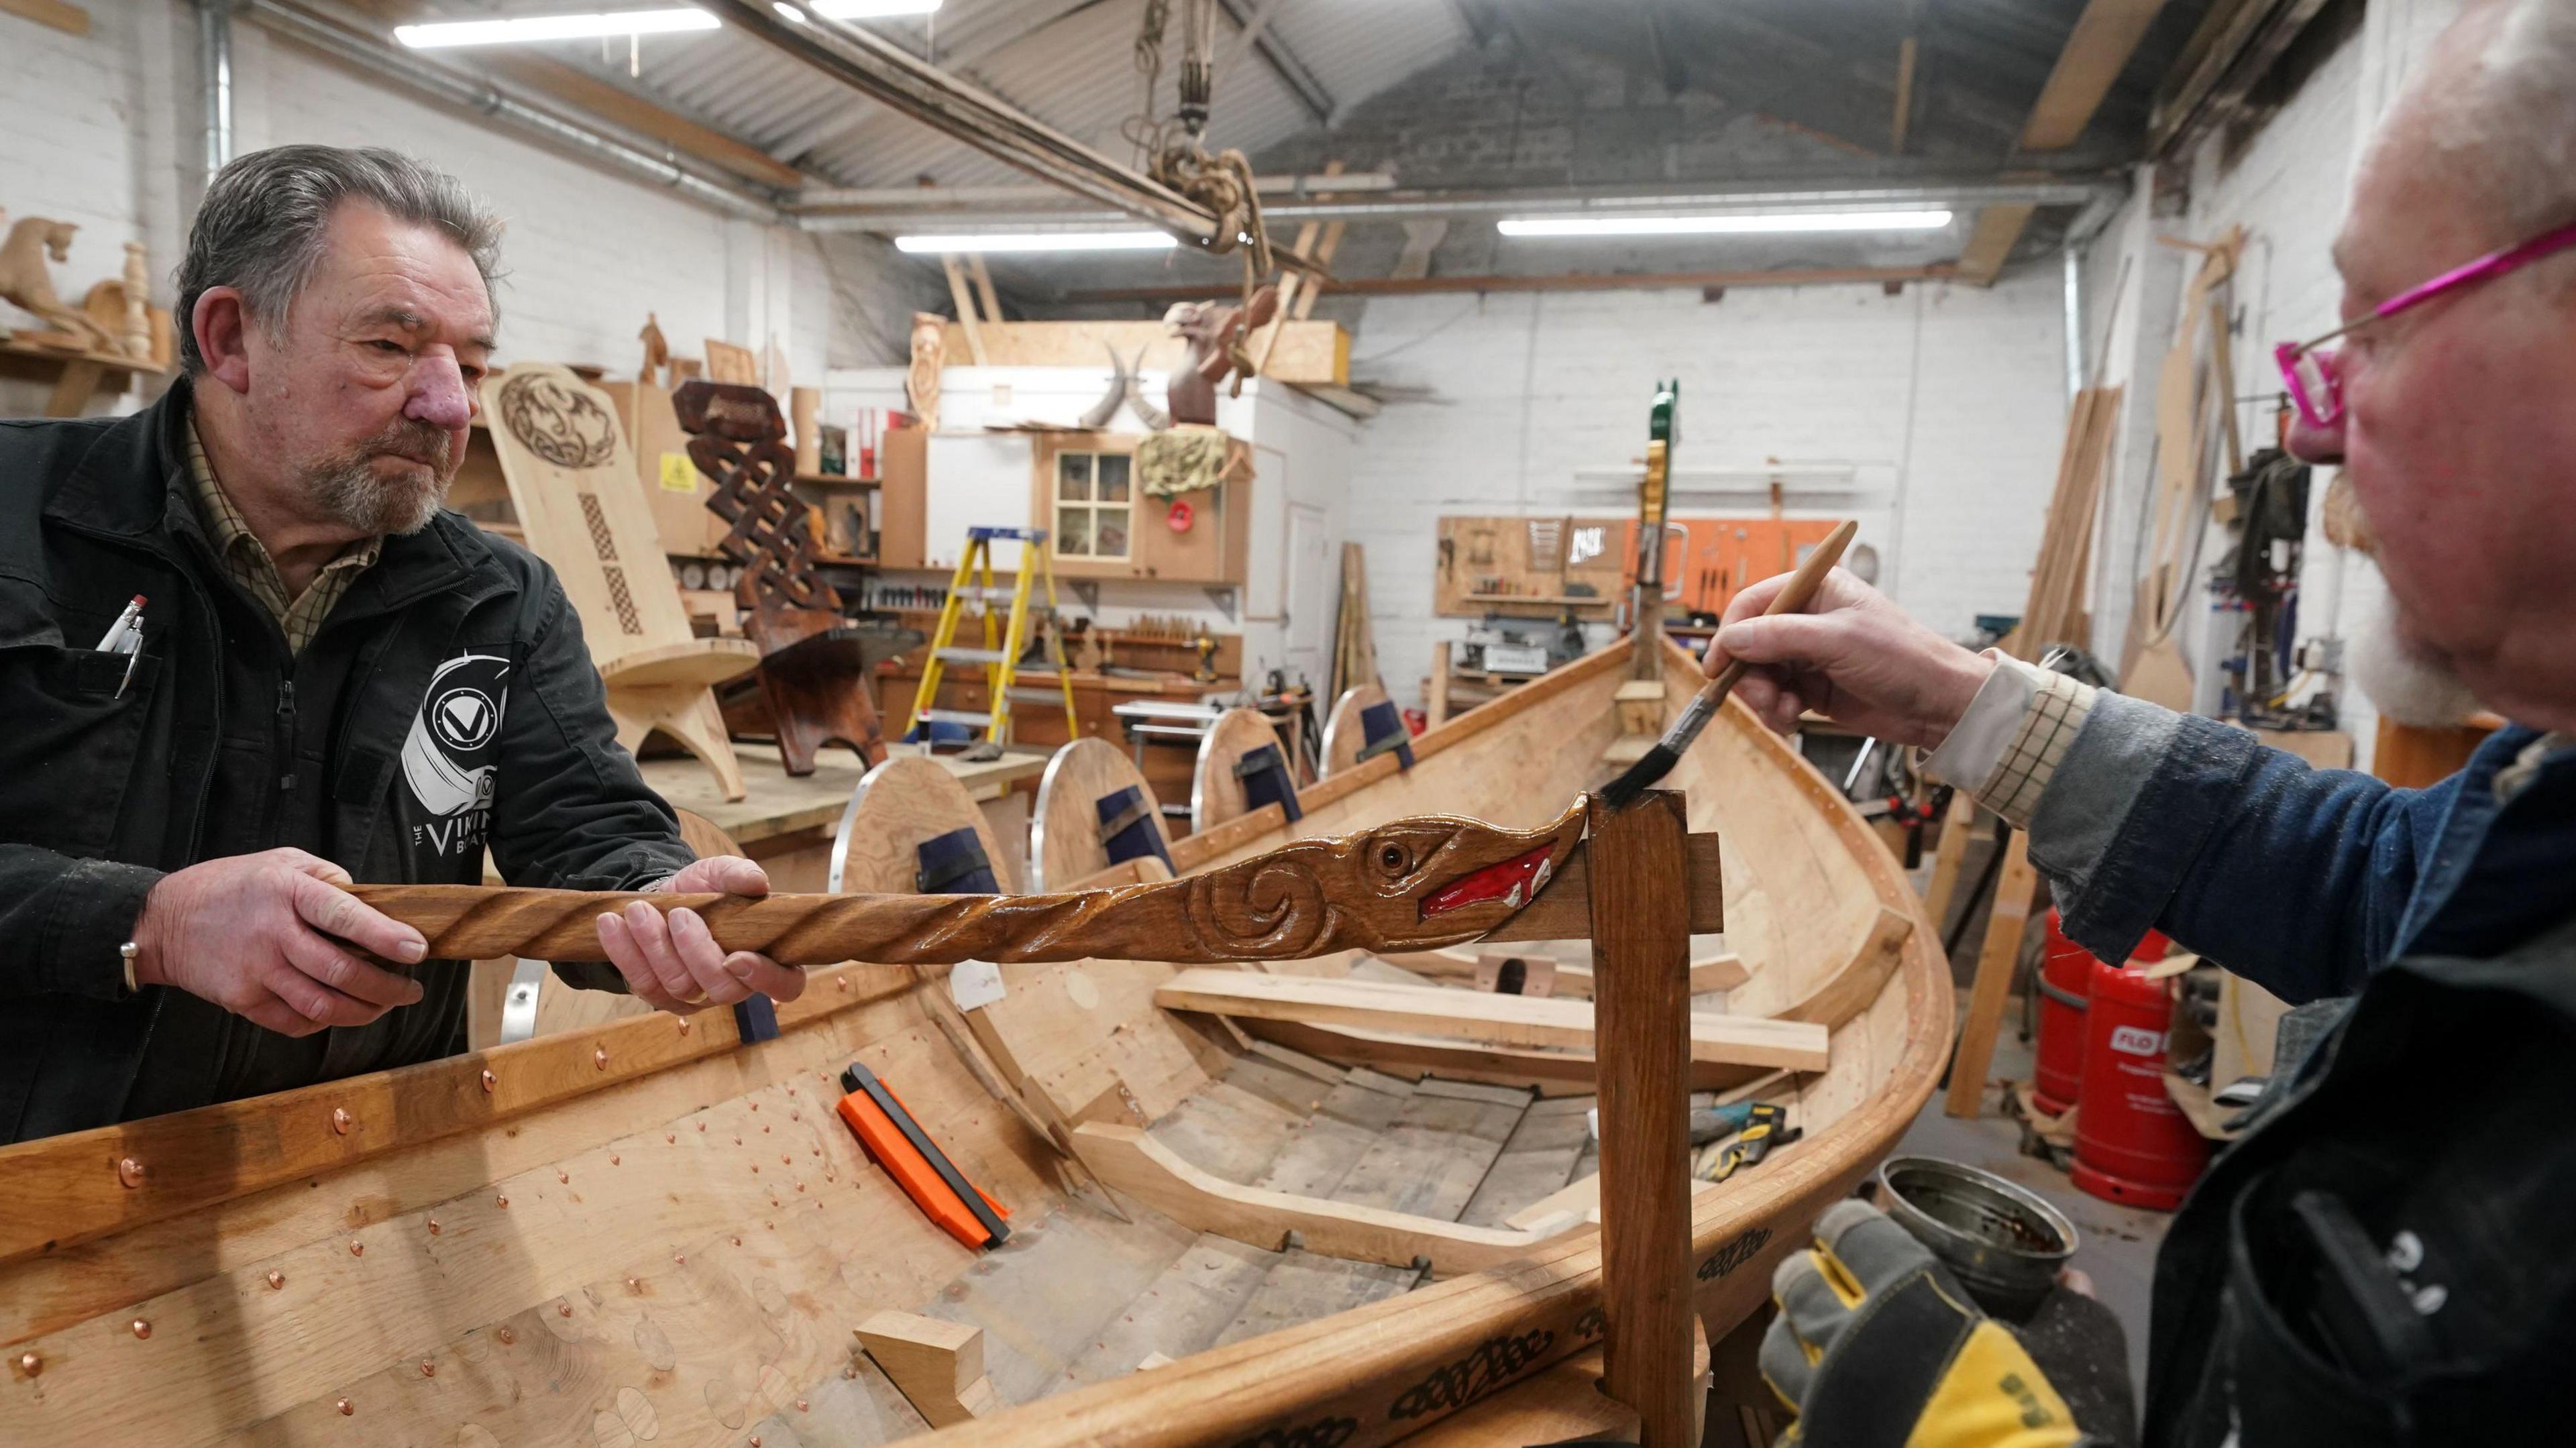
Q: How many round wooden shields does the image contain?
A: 5